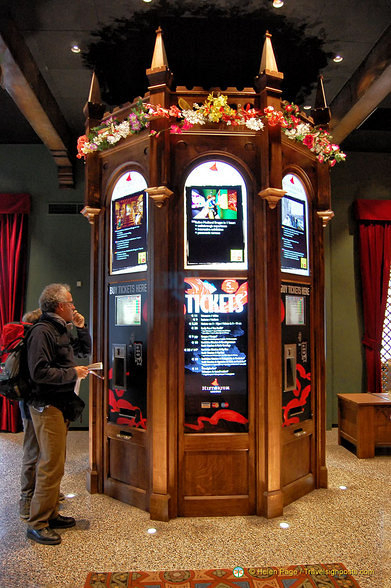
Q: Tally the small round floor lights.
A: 4